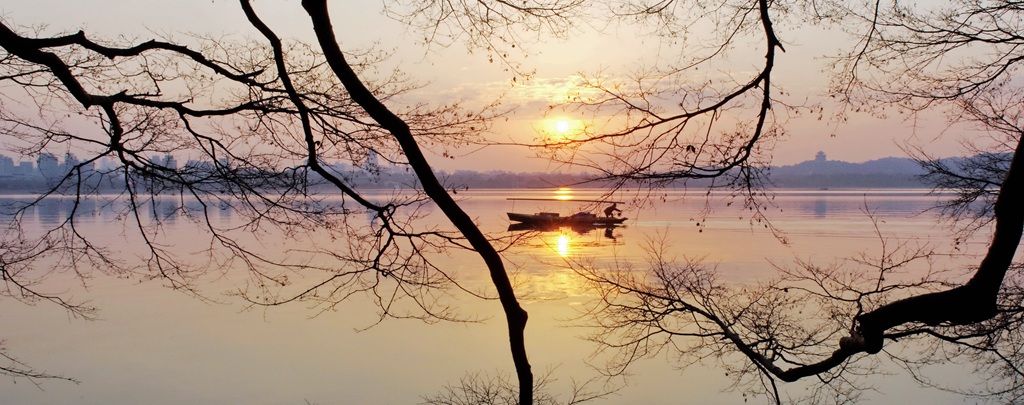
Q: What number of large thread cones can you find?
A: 0